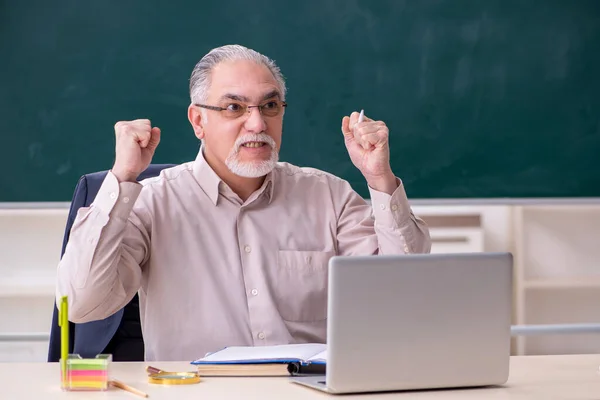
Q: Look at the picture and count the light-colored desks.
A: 1